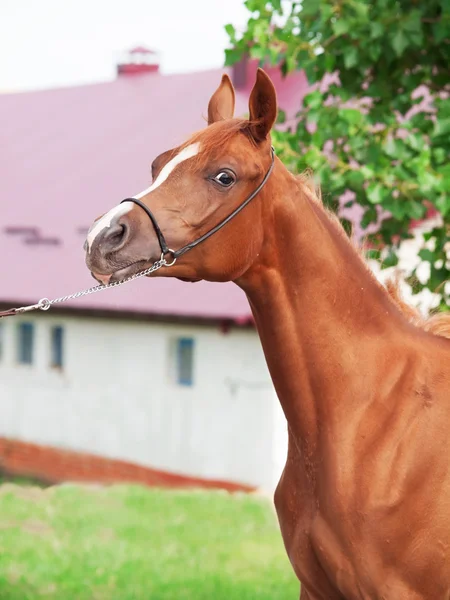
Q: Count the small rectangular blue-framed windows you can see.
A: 3